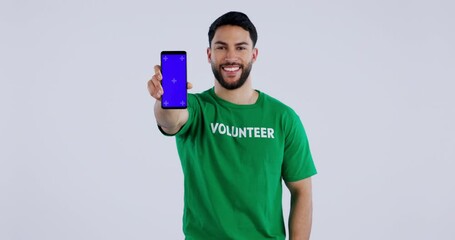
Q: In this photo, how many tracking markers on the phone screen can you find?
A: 5